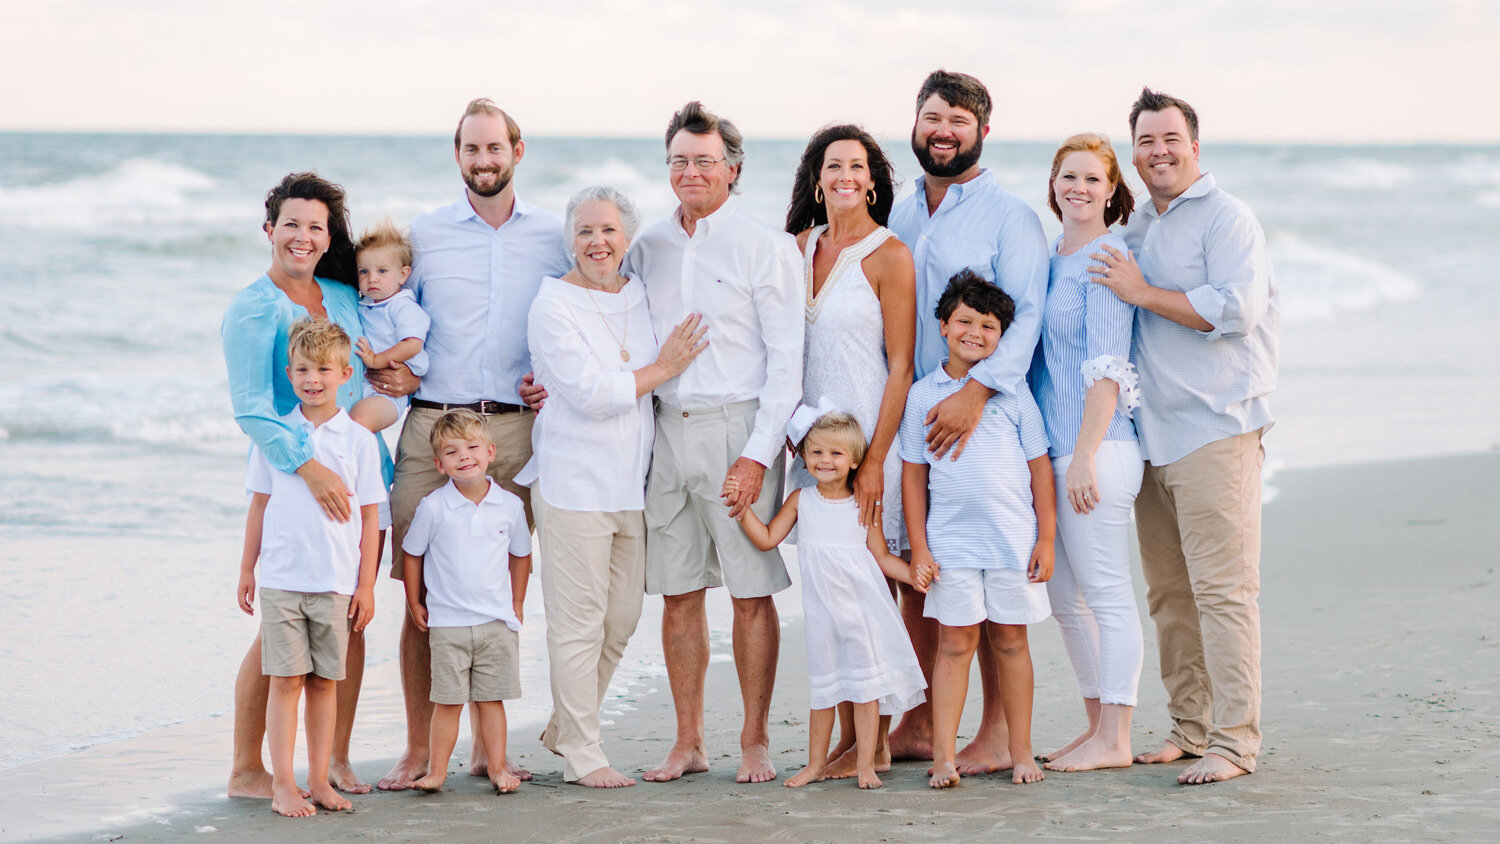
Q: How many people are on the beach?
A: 13